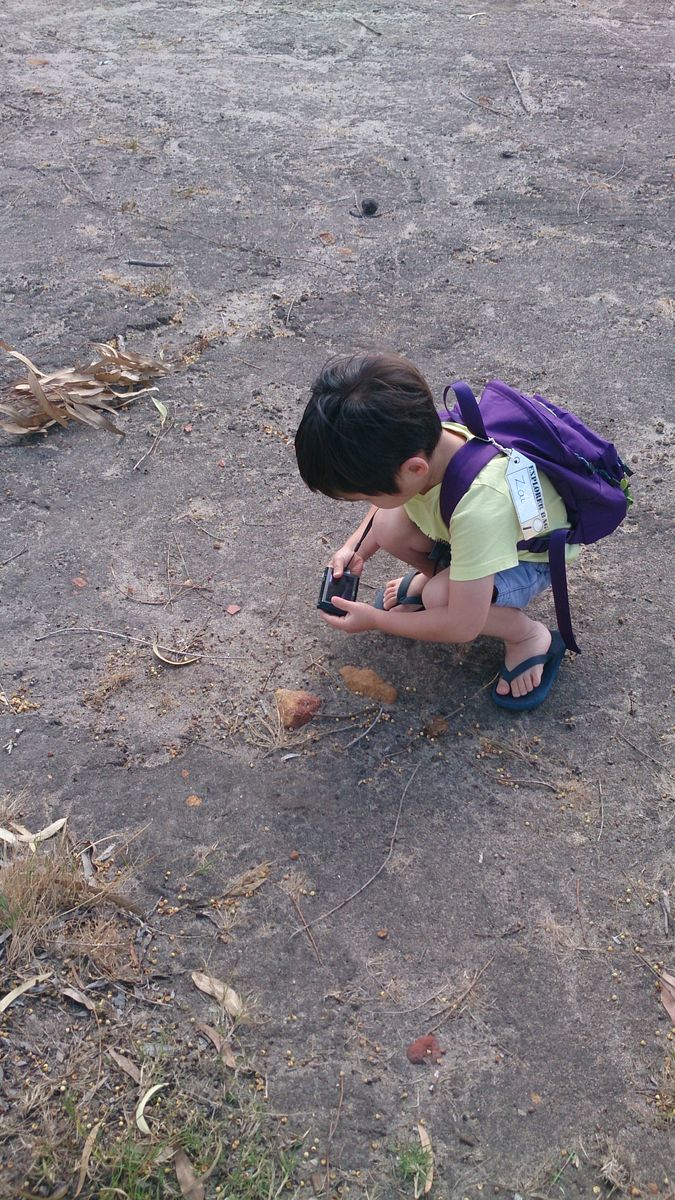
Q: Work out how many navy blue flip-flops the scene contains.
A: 2